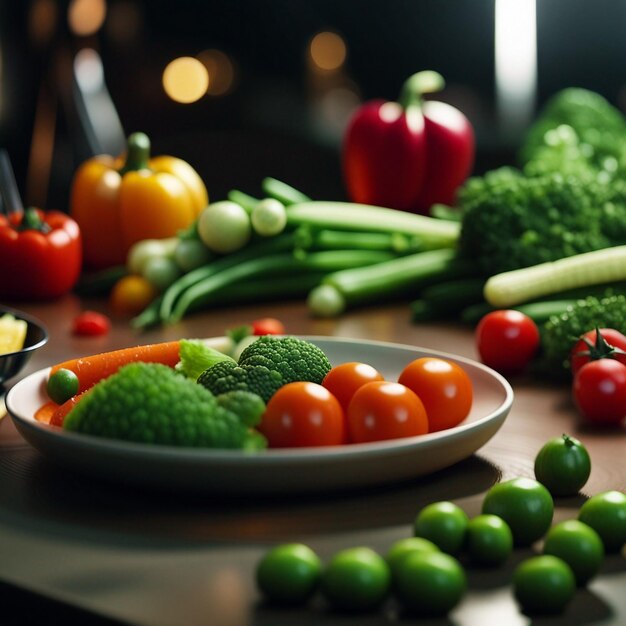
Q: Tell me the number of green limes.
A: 11